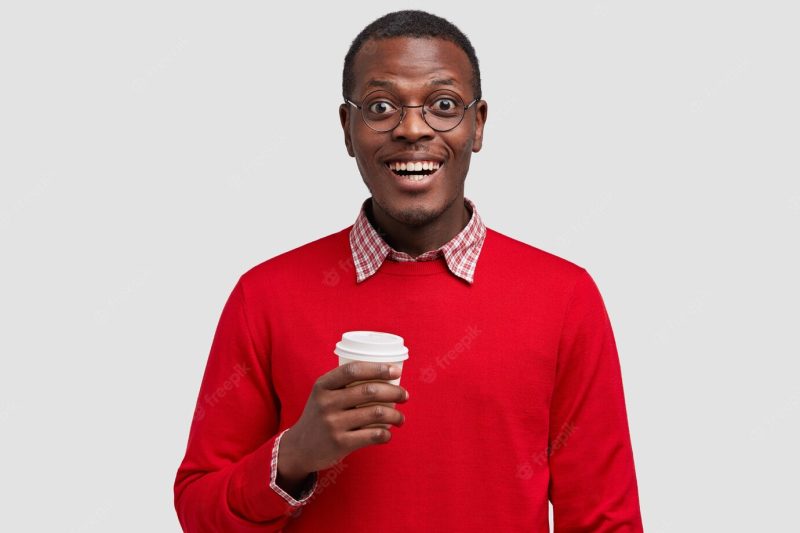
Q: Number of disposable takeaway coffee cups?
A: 1